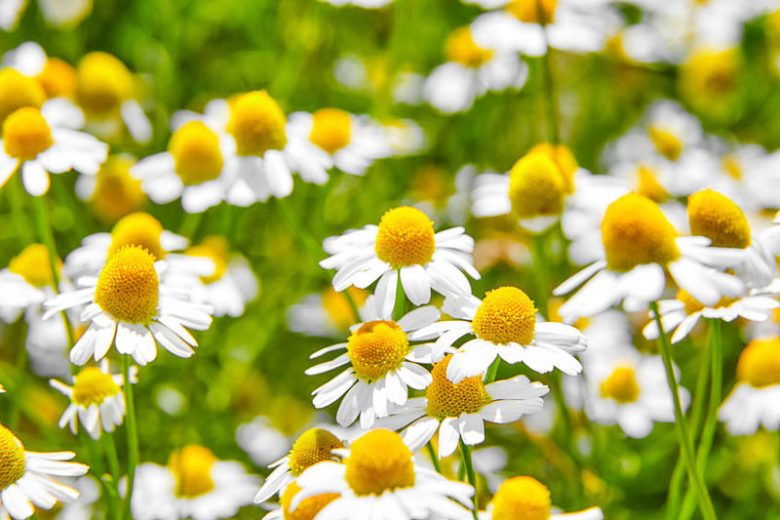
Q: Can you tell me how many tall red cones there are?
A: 0